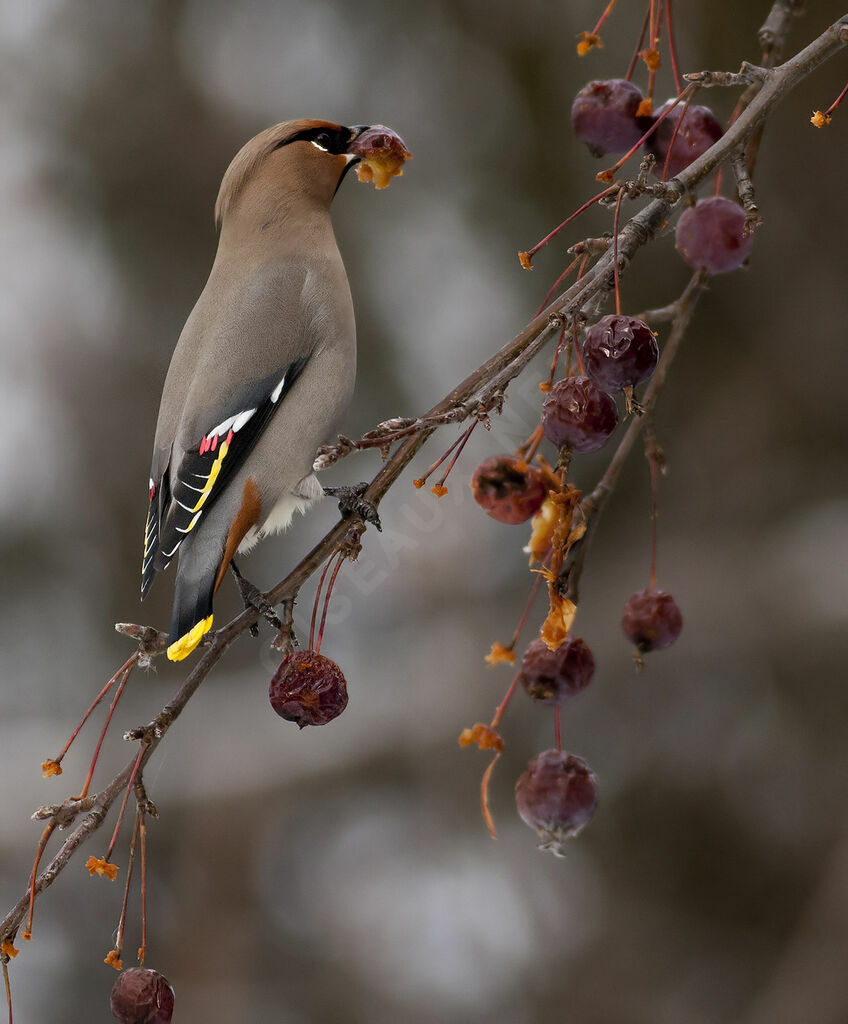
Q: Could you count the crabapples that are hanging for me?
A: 11